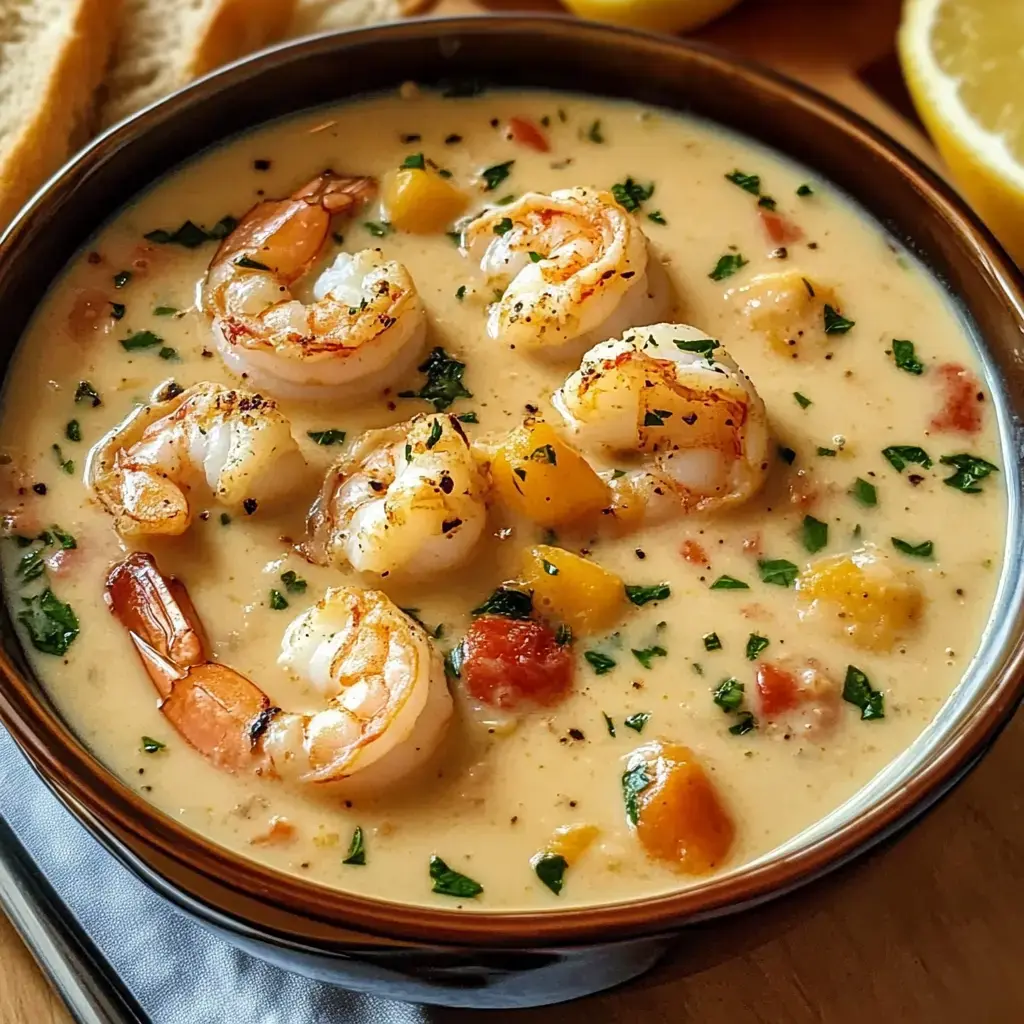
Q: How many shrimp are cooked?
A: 6